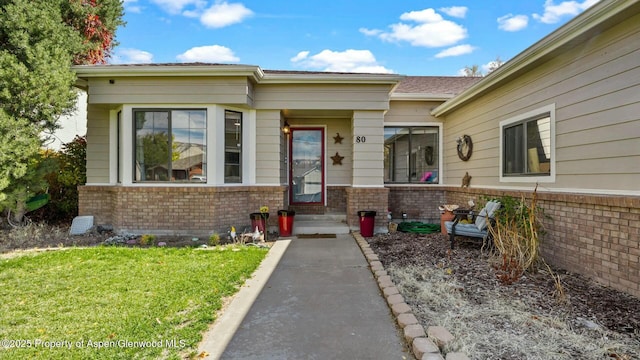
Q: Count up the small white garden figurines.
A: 2